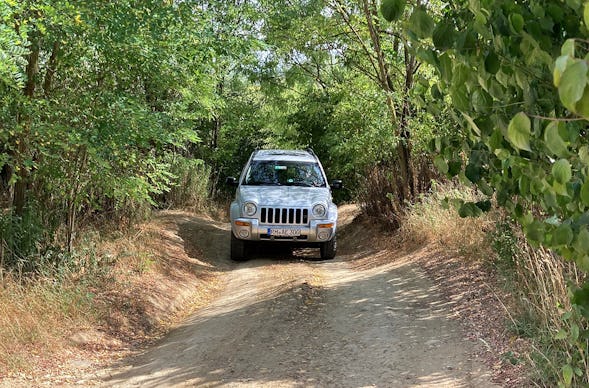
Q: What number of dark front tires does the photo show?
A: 2